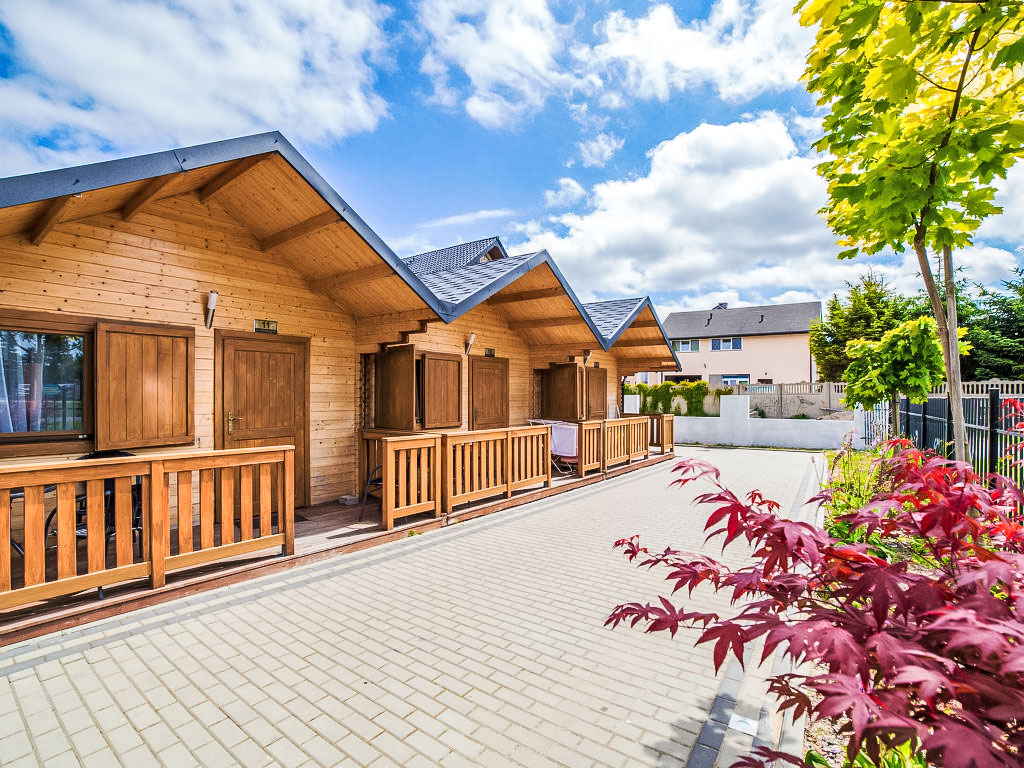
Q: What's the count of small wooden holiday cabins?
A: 3